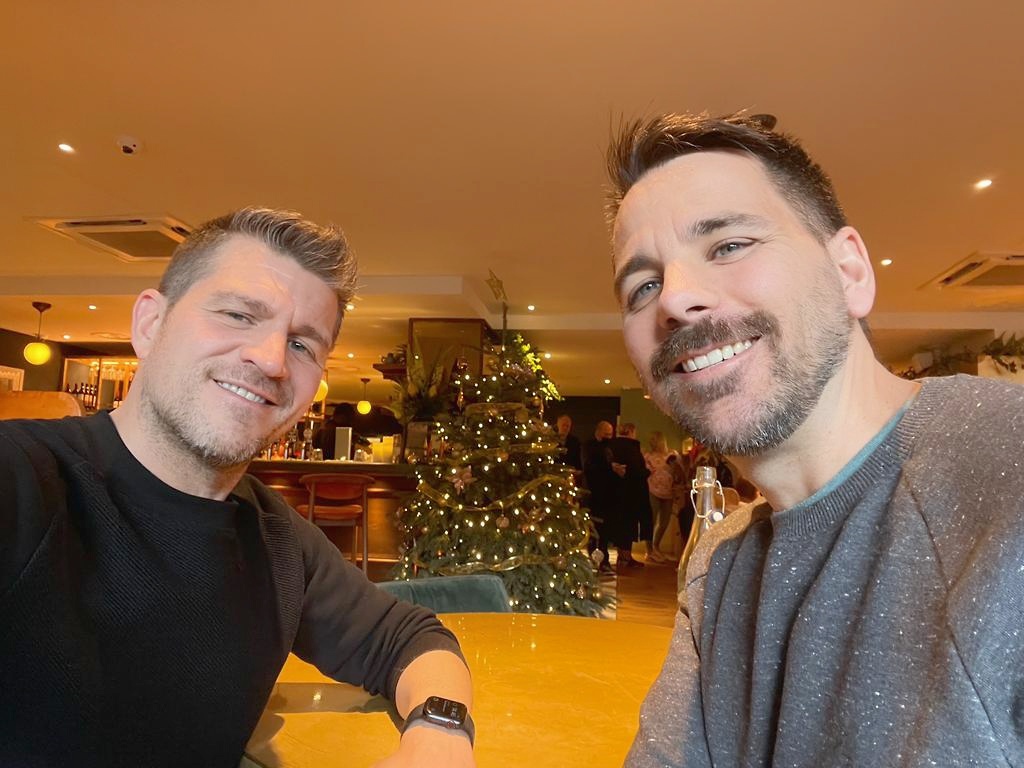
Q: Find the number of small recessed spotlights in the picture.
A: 10